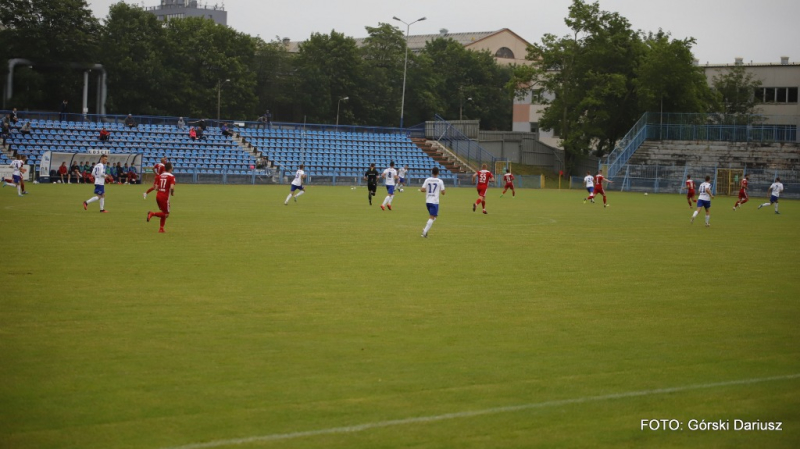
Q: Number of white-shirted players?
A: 9